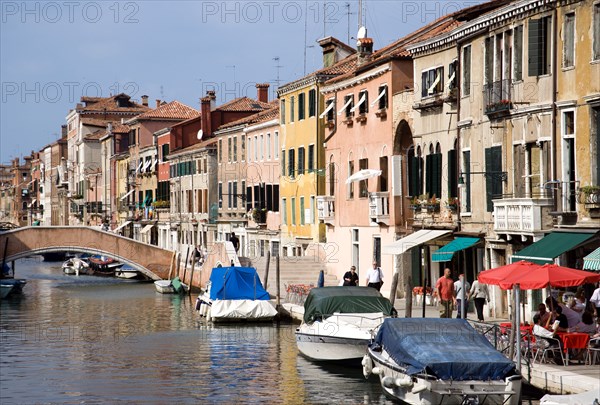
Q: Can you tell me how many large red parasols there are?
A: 2